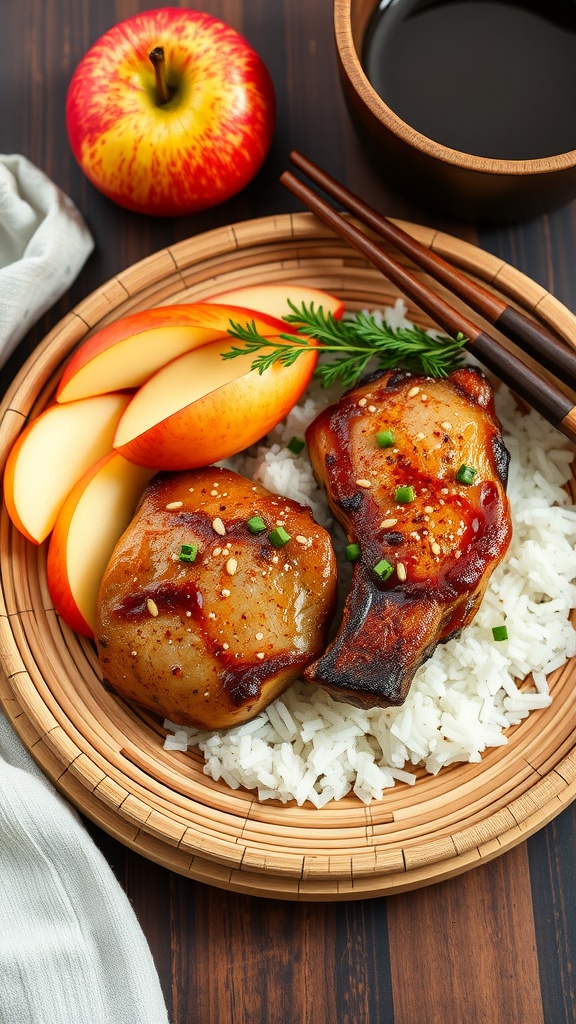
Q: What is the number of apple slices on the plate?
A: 5